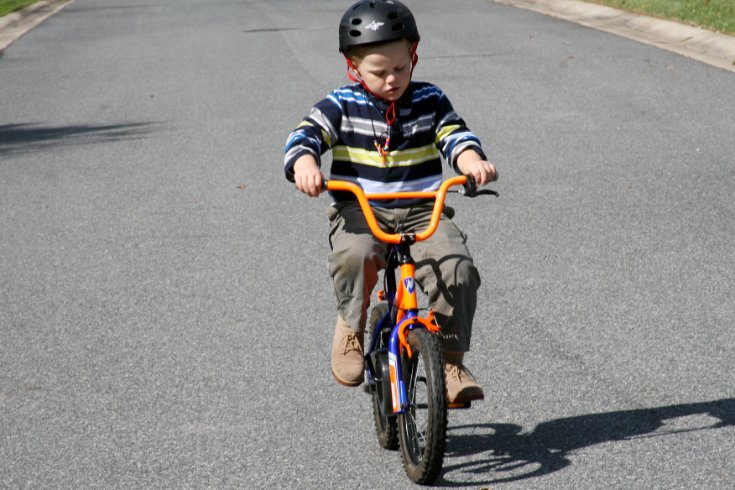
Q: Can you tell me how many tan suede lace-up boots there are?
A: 2